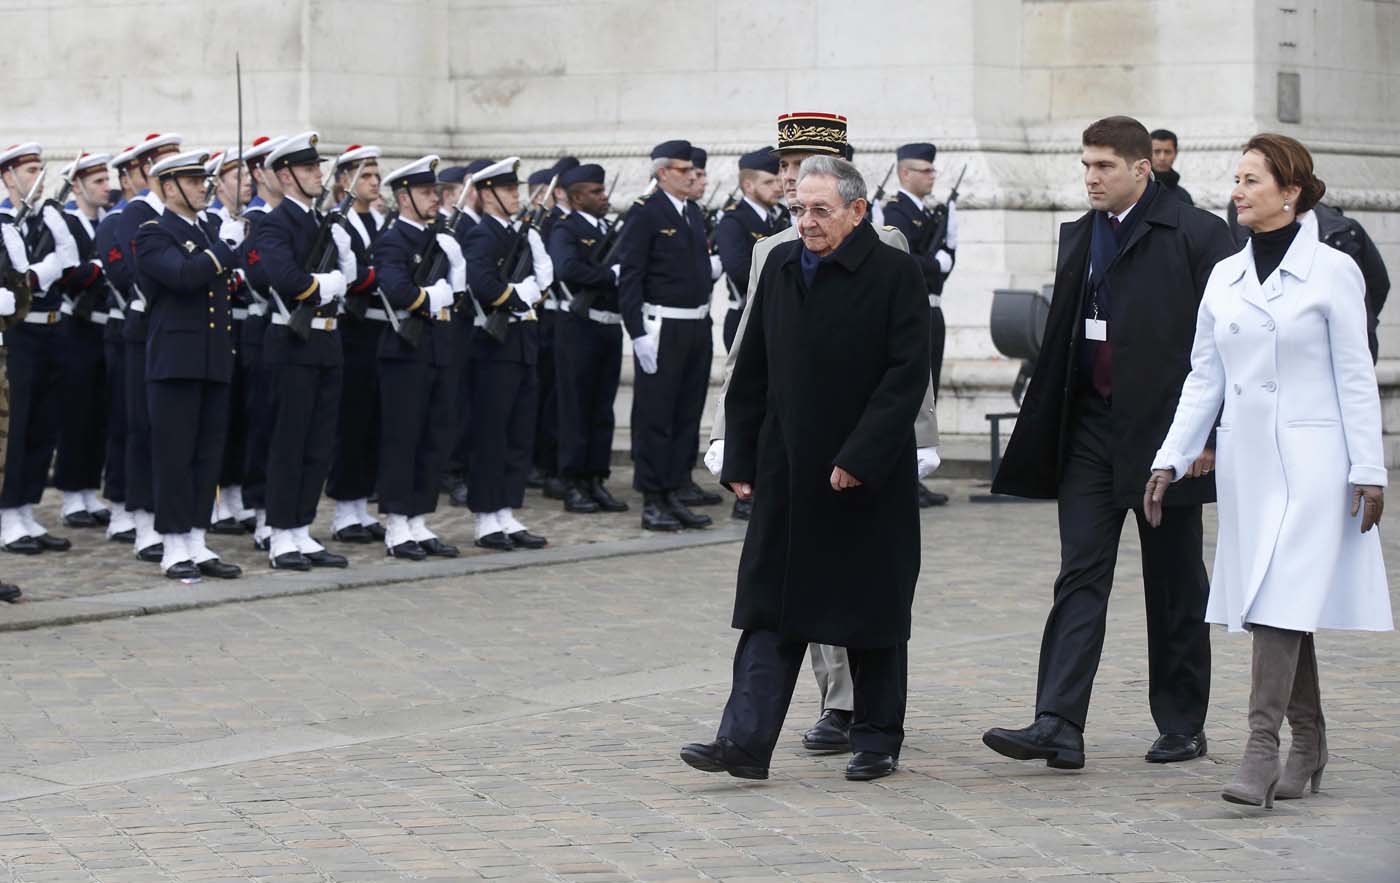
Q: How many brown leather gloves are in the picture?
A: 2